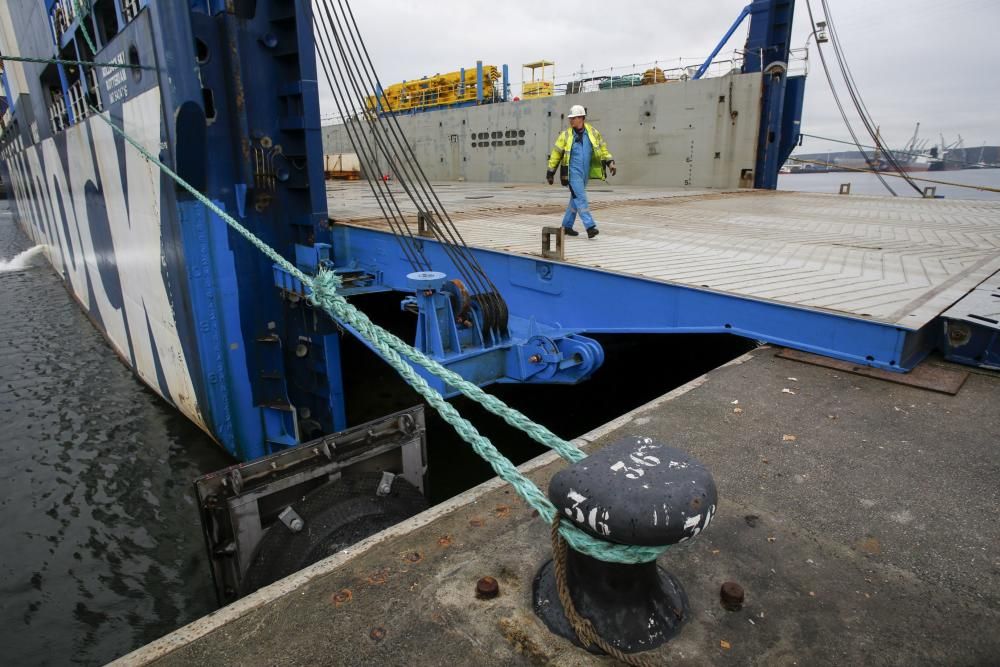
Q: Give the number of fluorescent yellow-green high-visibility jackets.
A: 1